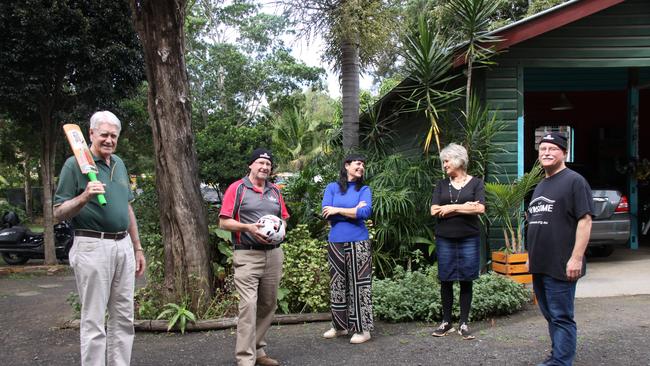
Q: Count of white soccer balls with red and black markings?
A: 1